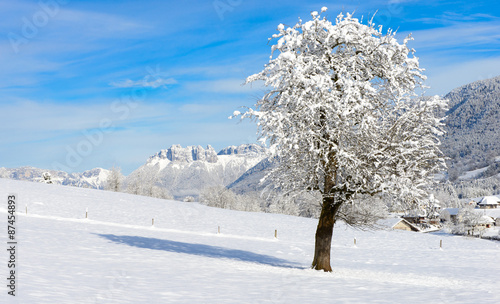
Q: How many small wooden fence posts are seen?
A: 7